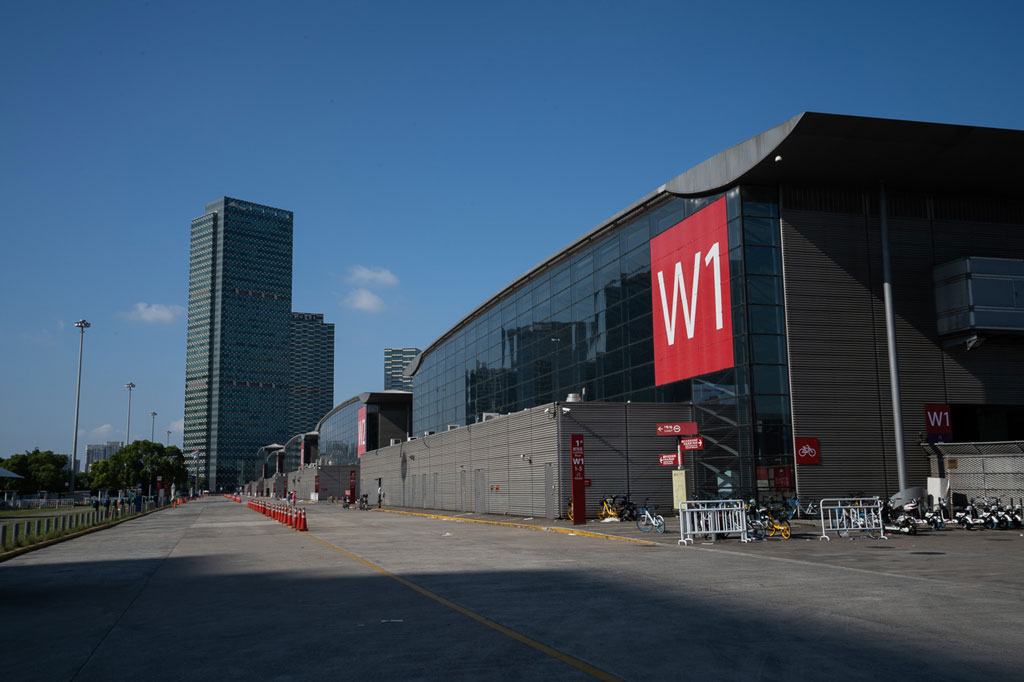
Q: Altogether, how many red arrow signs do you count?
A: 3